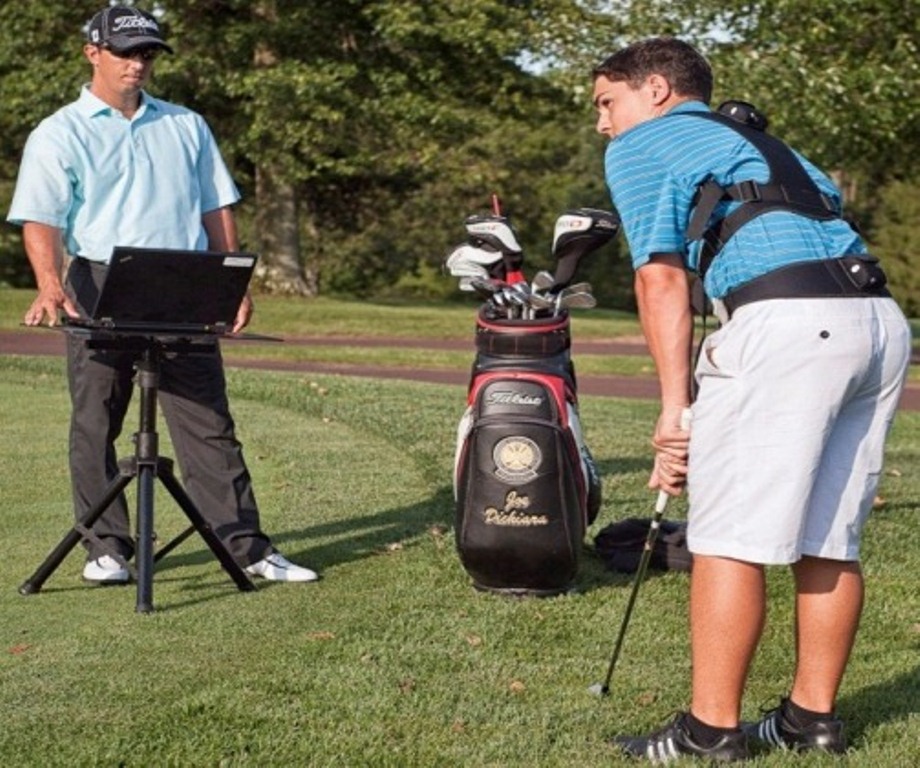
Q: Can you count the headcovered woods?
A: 3